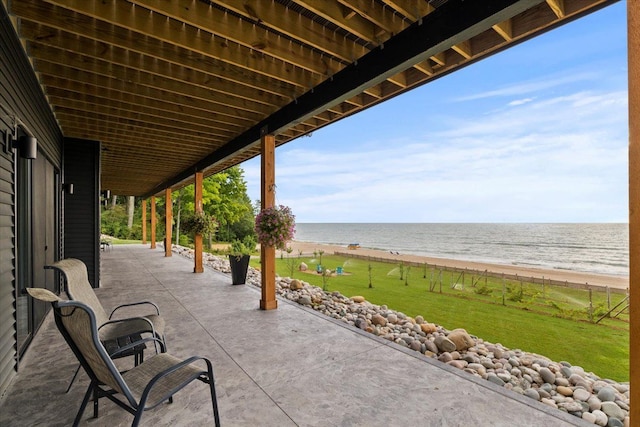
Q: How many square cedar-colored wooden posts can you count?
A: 6